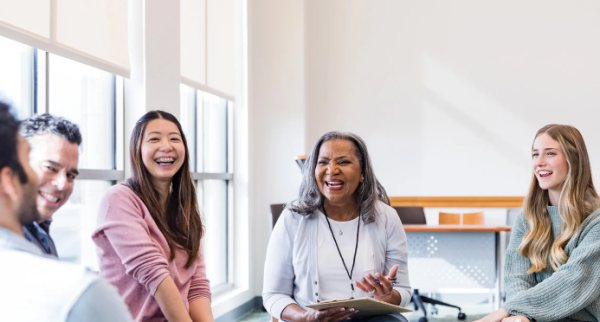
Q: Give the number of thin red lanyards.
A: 0